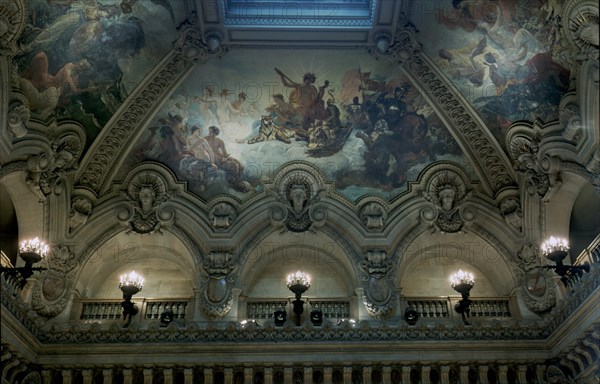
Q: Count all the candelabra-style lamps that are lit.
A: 5